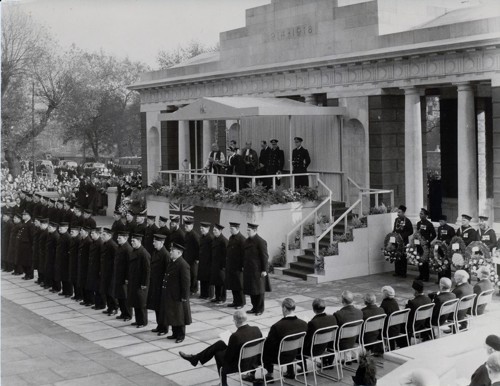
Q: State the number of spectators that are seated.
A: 10